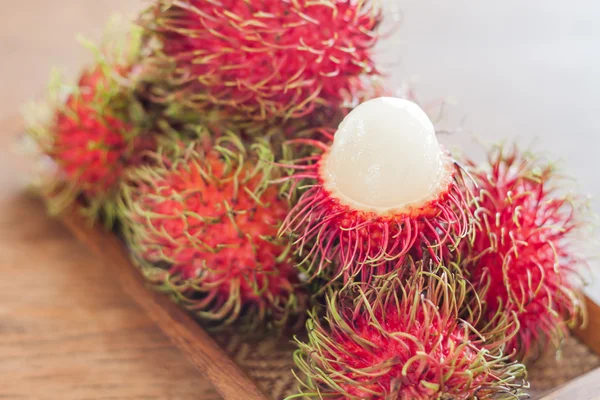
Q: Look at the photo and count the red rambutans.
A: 6